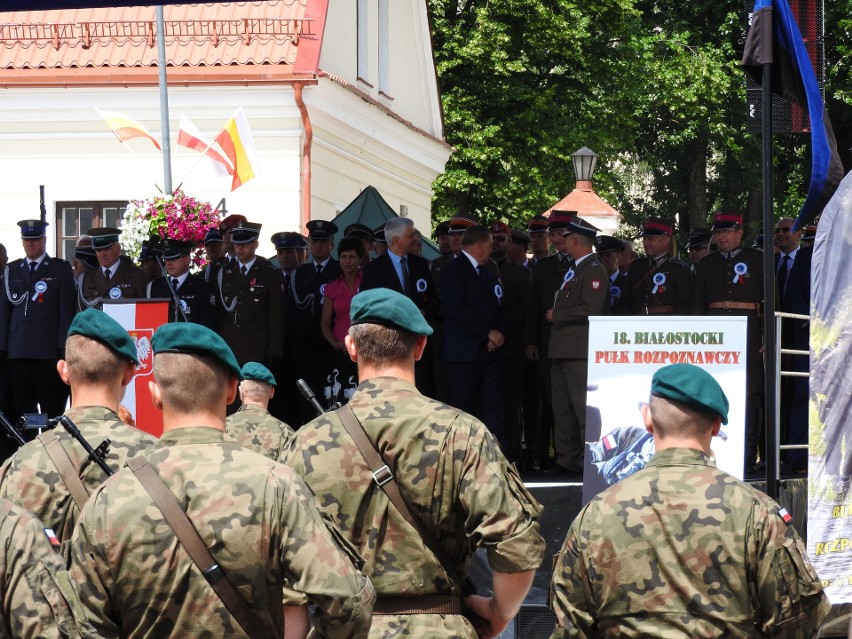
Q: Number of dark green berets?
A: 5